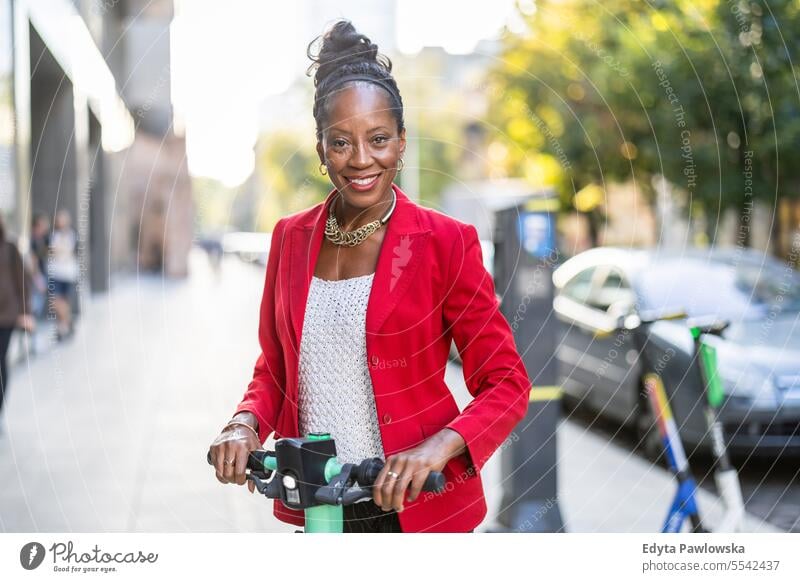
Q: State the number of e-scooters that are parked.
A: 2